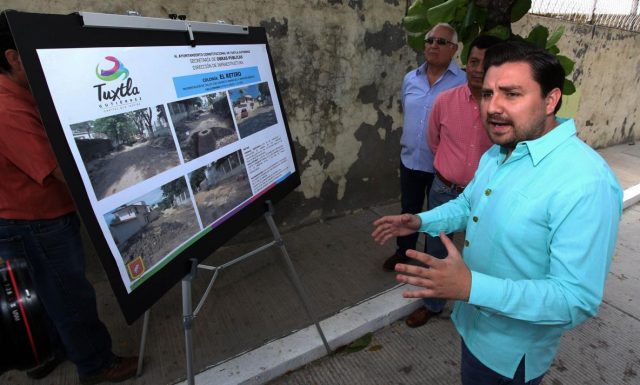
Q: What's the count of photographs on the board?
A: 5